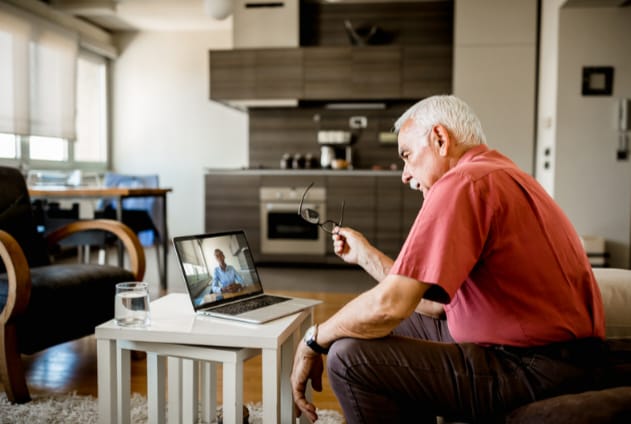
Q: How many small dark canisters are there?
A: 3